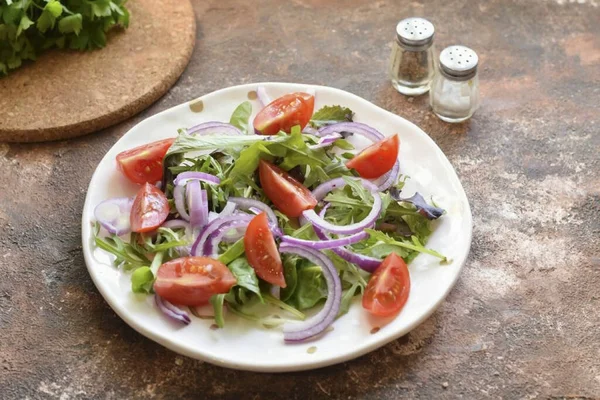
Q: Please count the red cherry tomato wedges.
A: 8